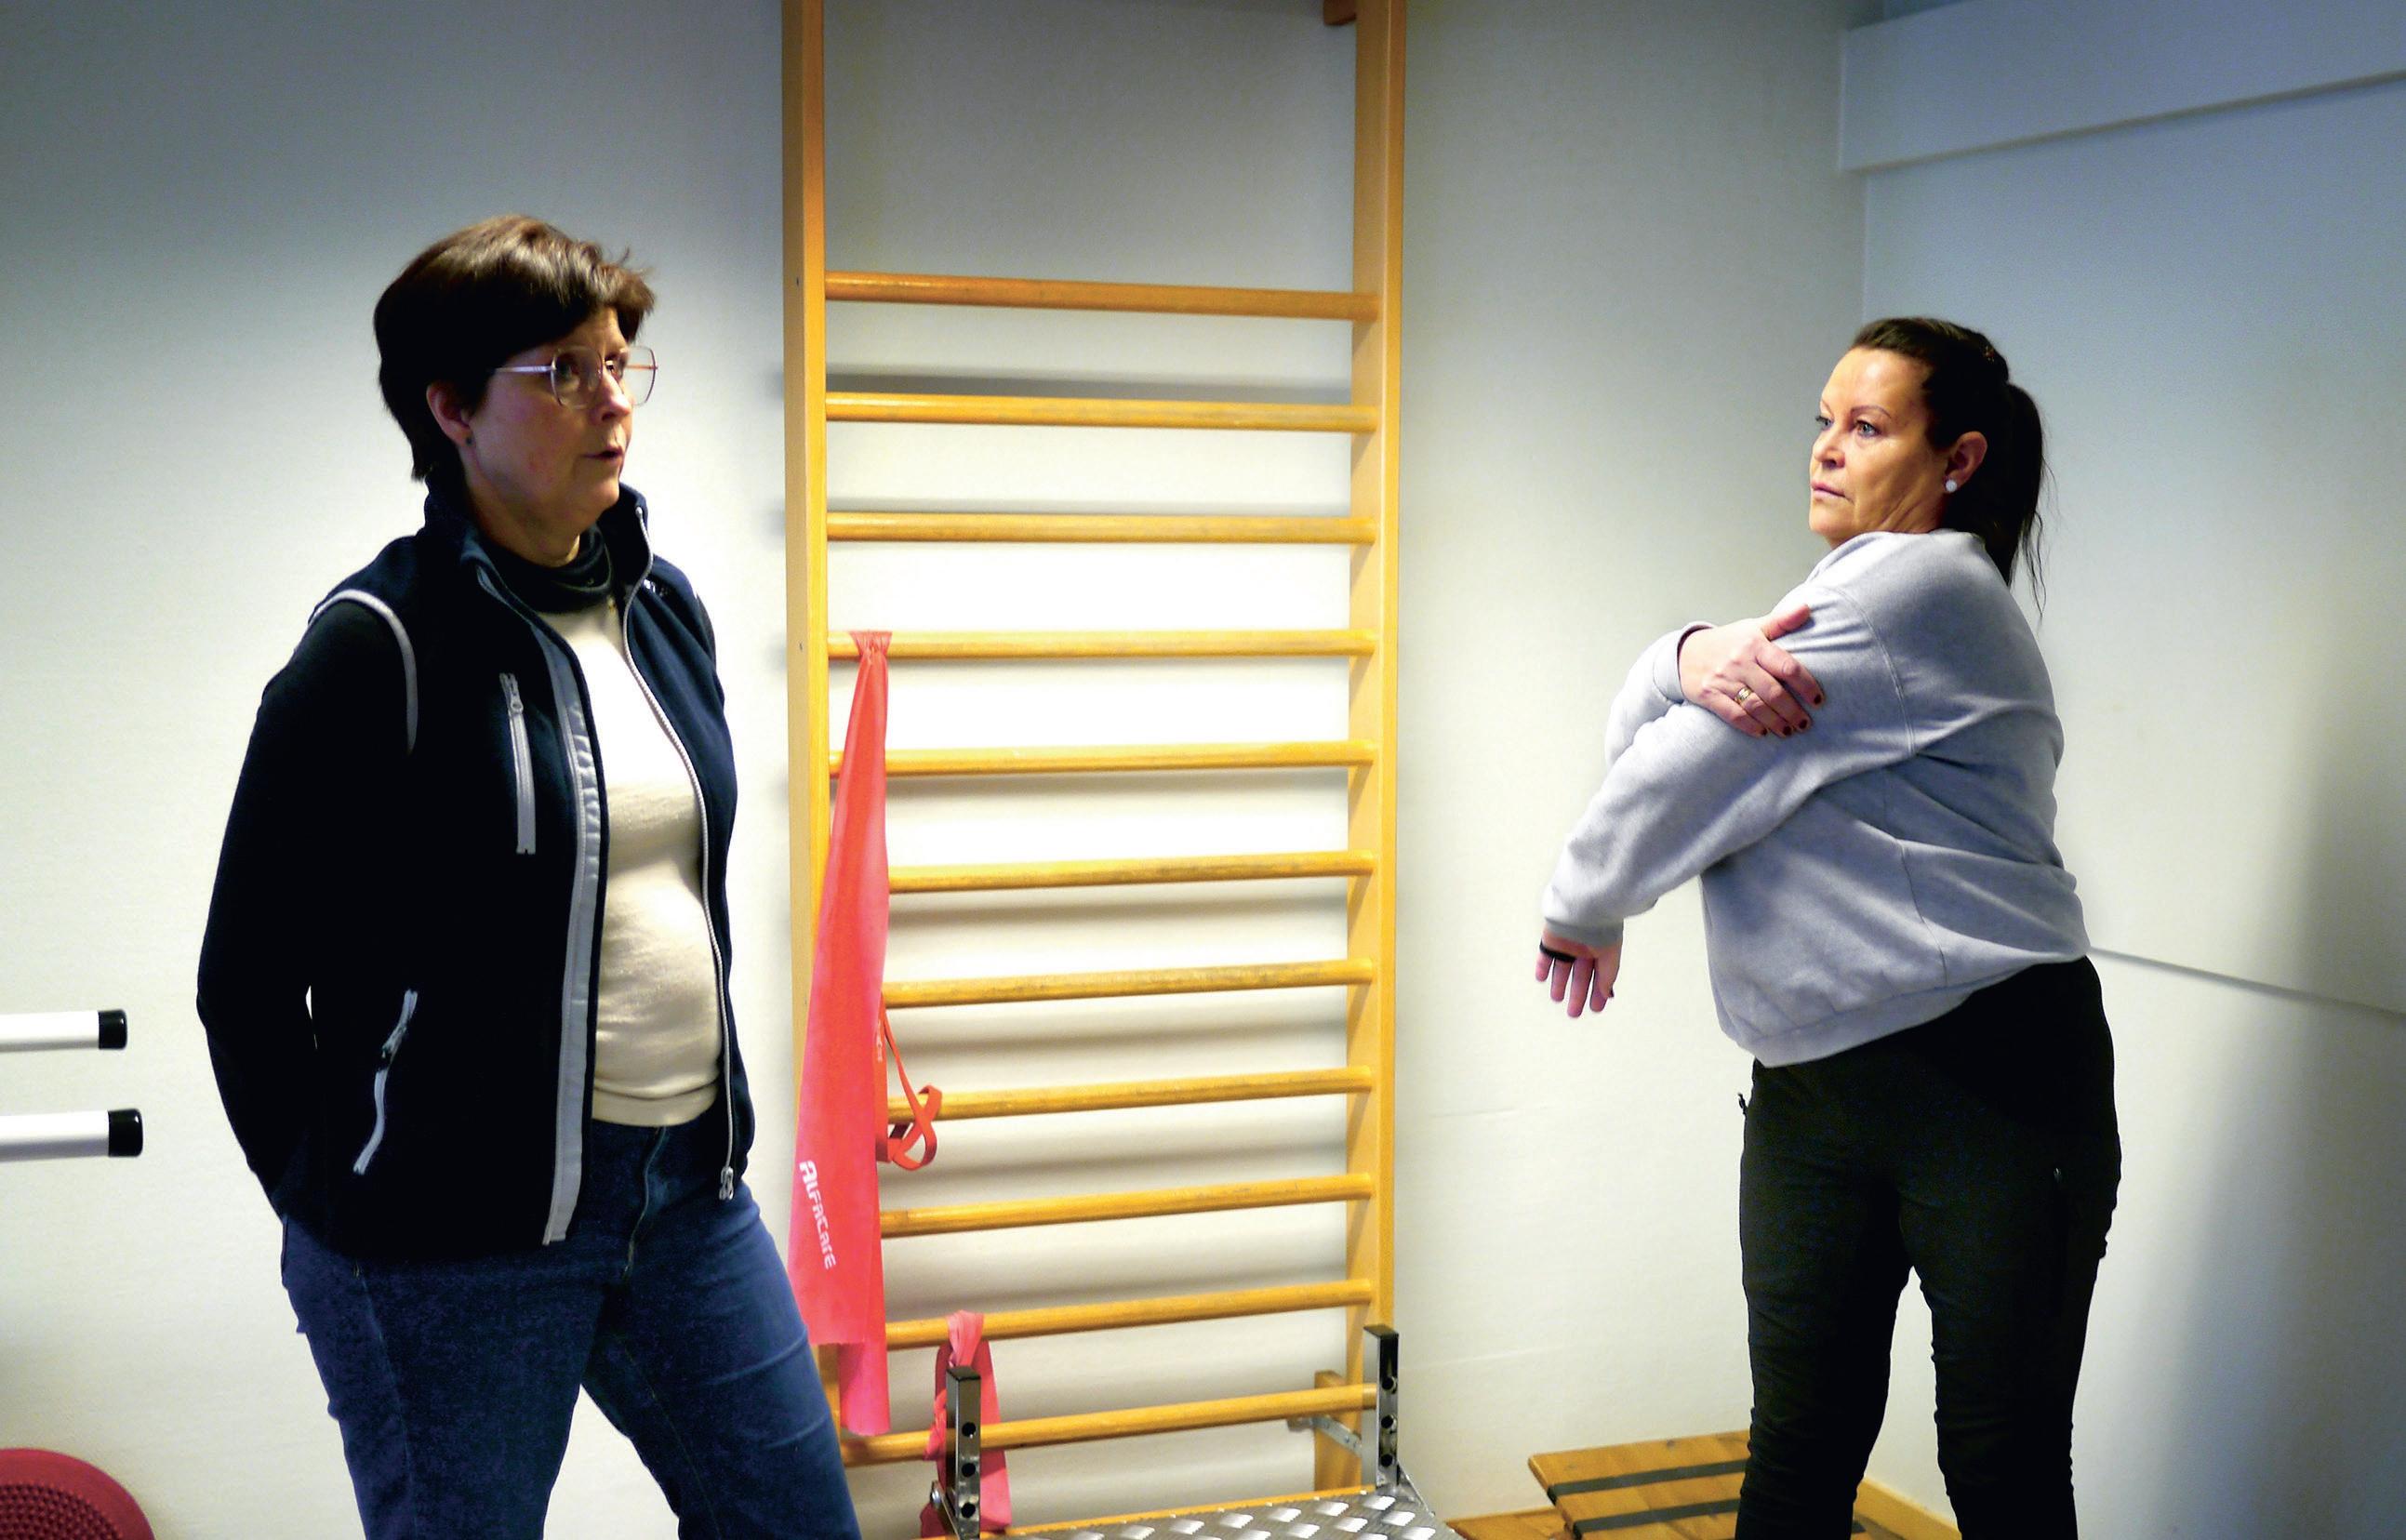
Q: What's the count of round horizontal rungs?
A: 11